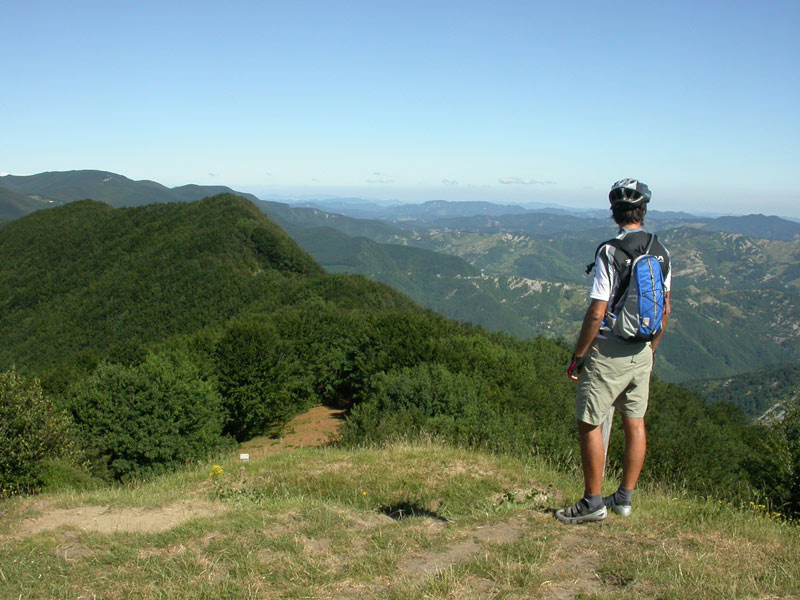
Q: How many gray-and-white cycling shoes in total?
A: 2